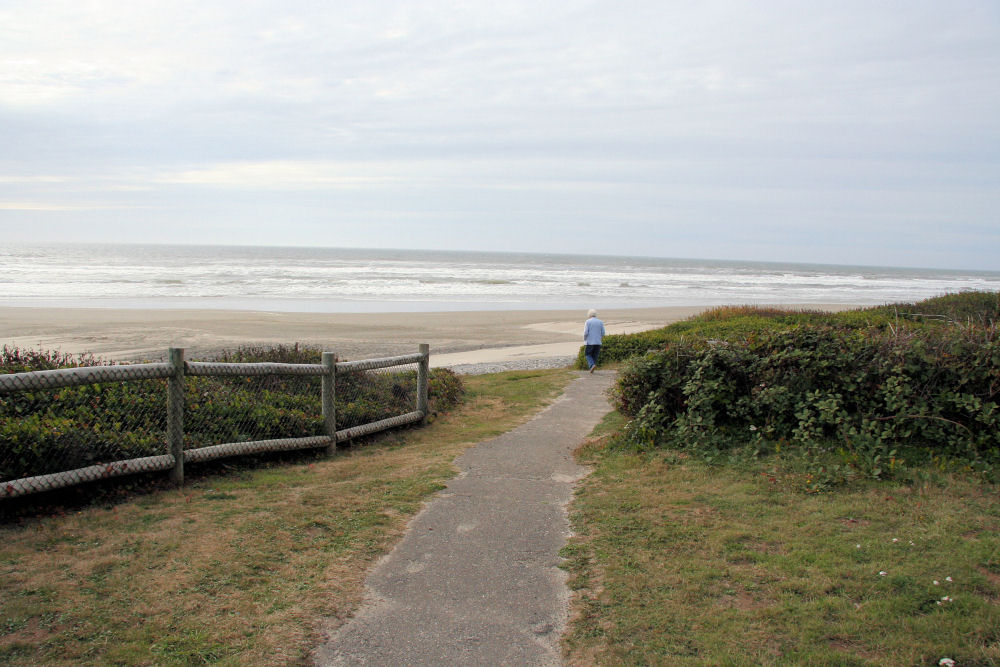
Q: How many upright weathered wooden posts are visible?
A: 3